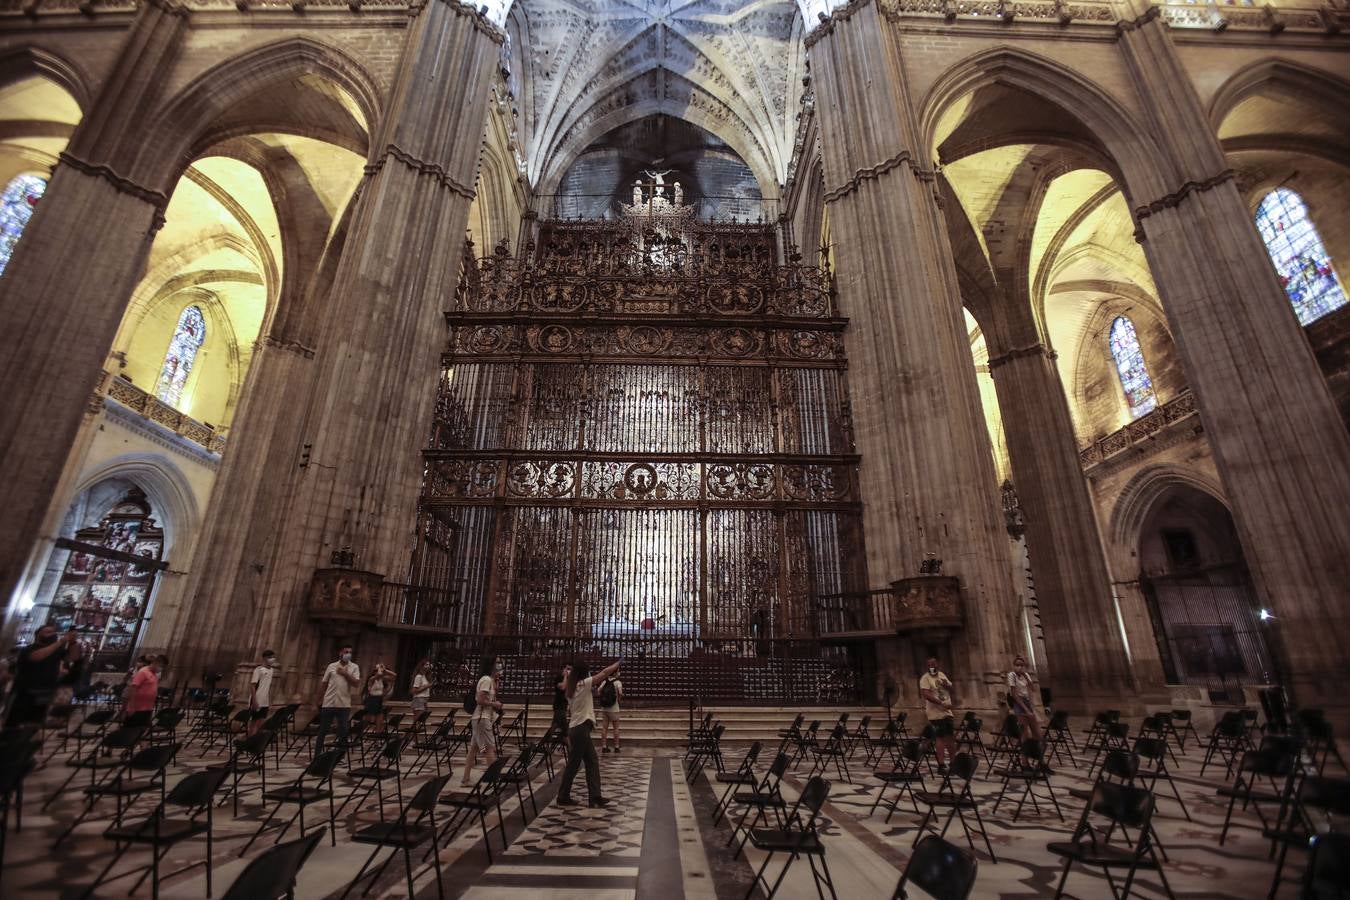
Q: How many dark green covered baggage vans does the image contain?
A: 0